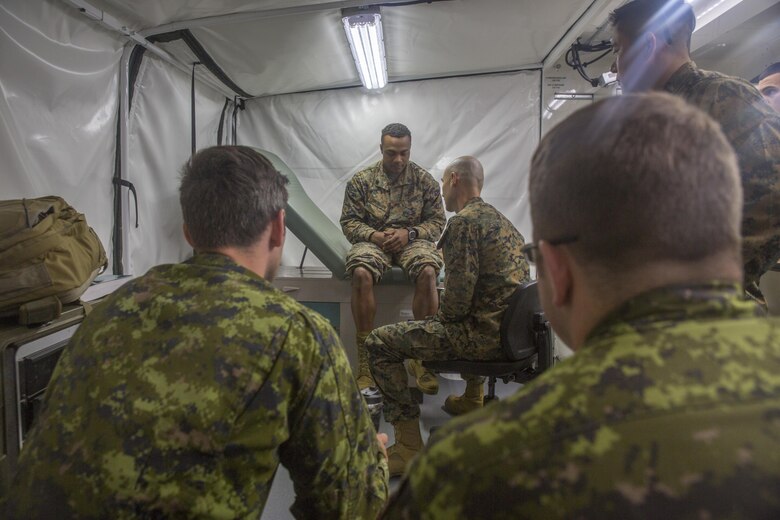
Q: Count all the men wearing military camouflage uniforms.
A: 5